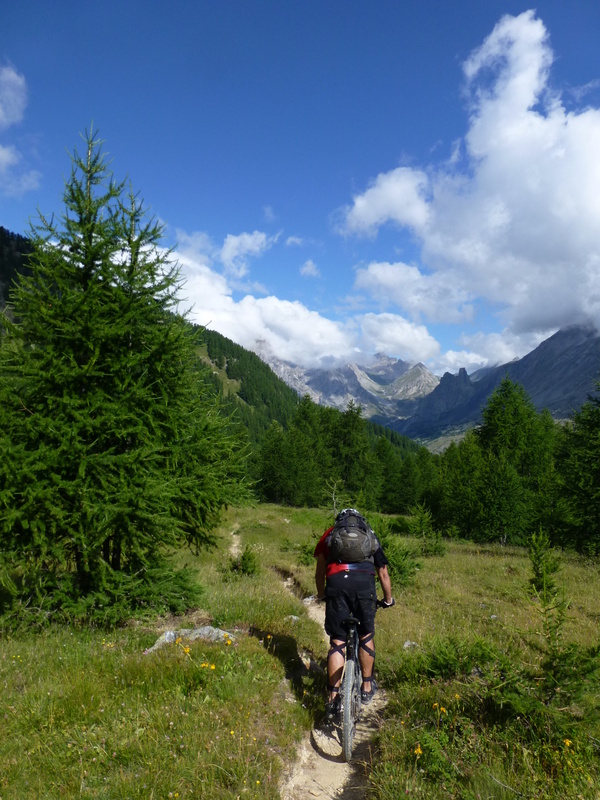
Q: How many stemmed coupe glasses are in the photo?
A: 0